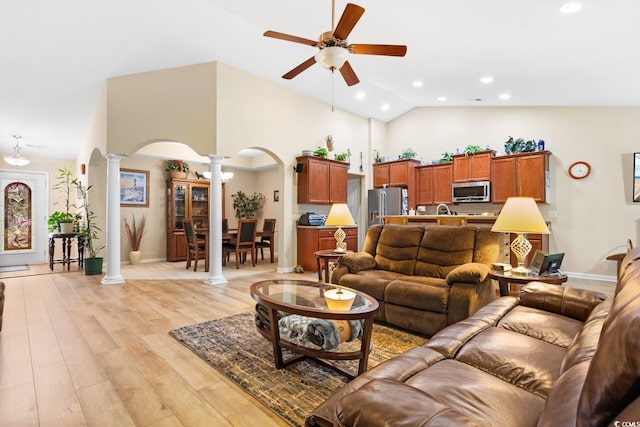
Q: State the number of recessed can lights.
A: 7